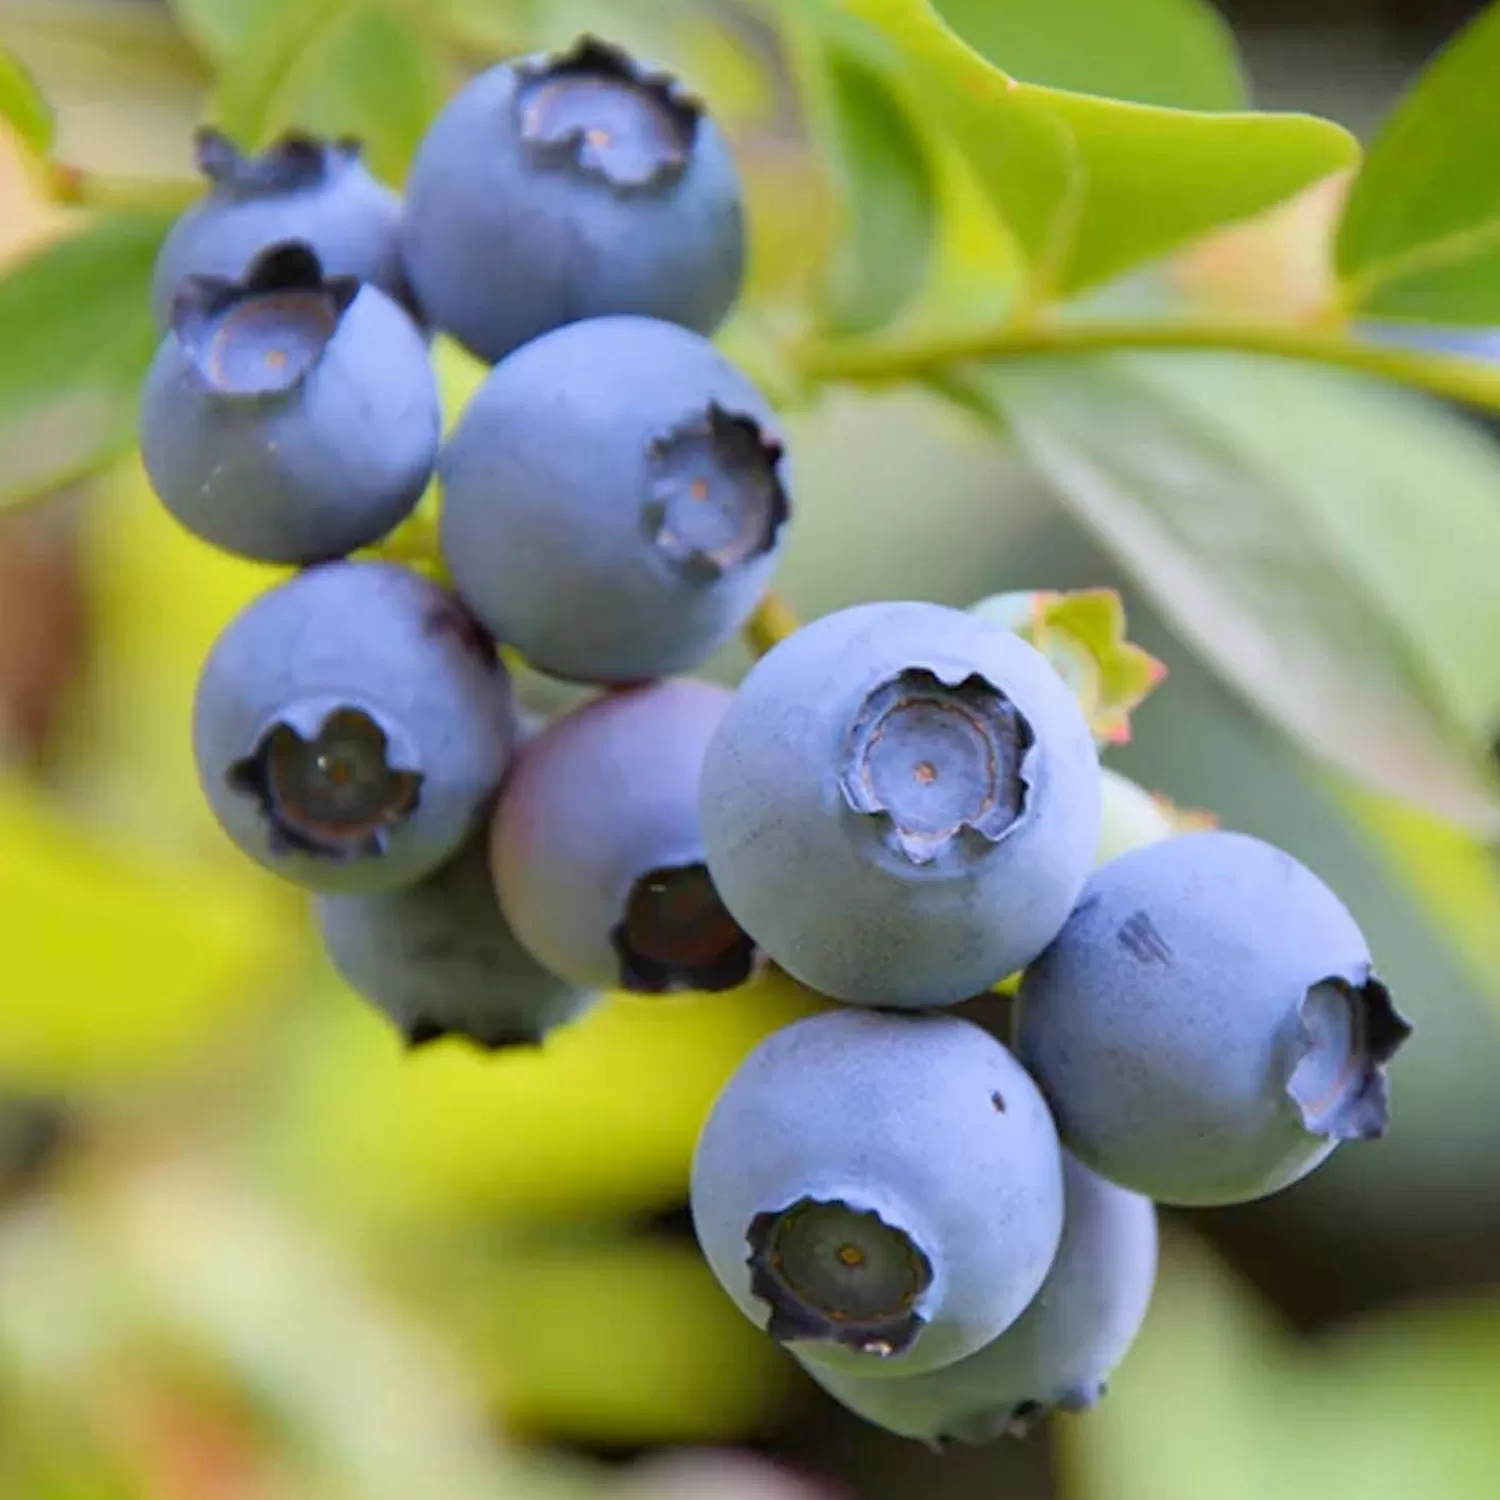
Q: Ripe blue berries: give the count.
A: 11